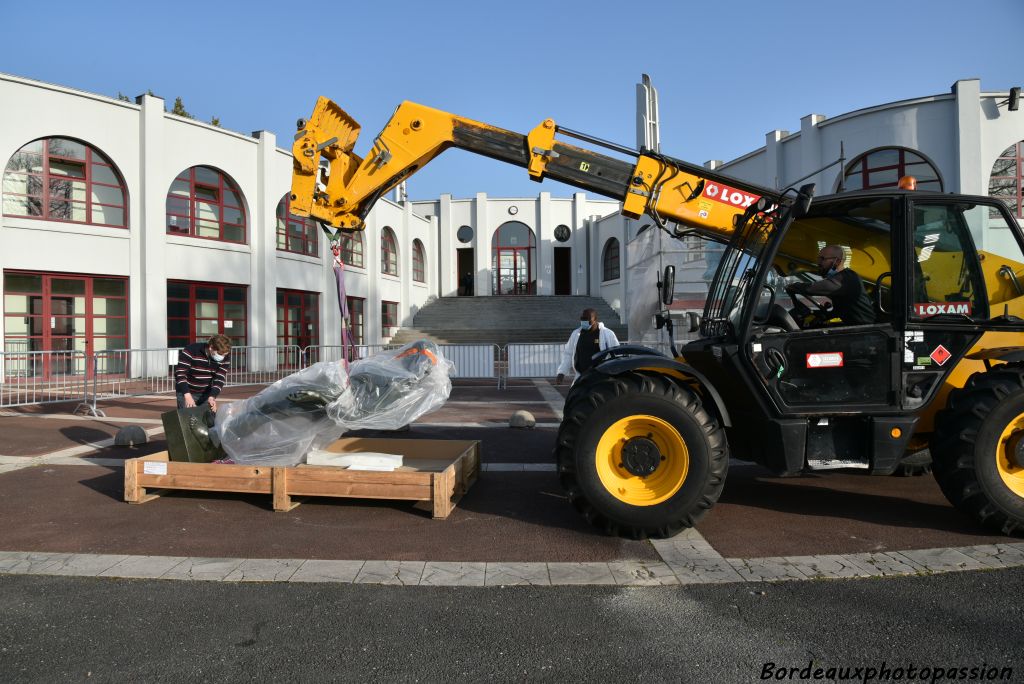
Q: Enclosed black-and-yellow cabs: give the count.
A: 1